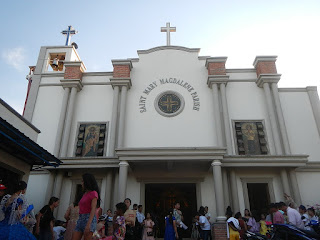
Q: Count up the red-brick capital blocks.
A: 4